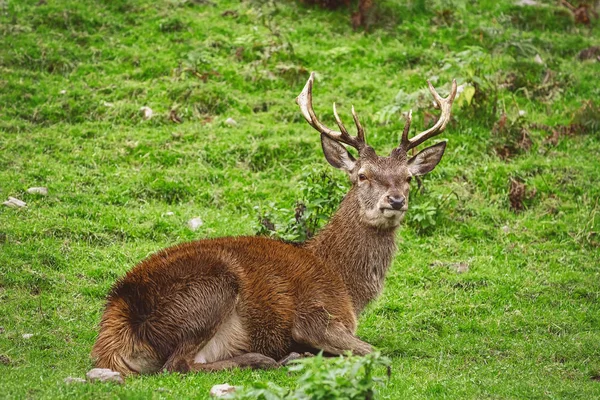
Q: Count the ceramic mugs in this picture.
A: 0